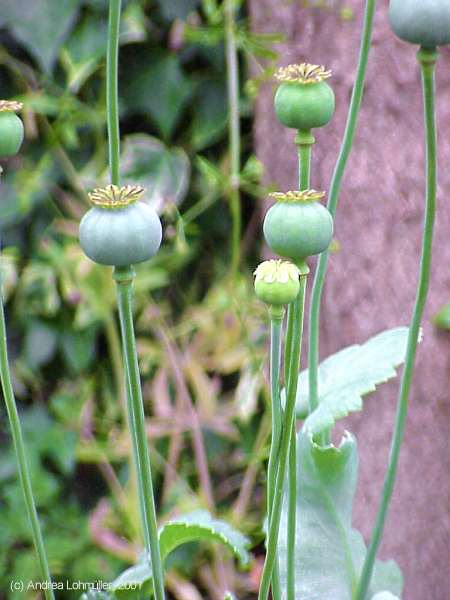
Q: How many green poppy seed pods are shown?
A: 6